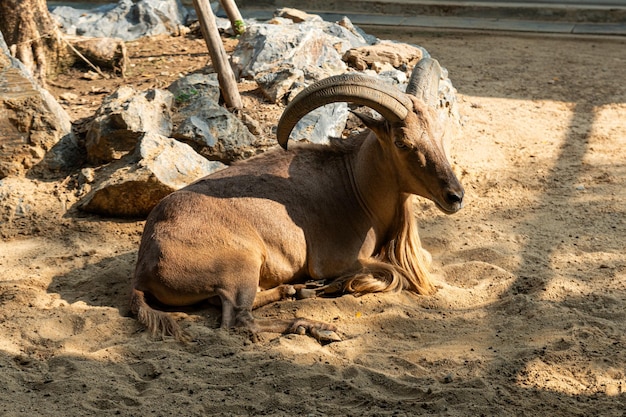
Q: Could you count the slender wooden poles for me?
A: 2